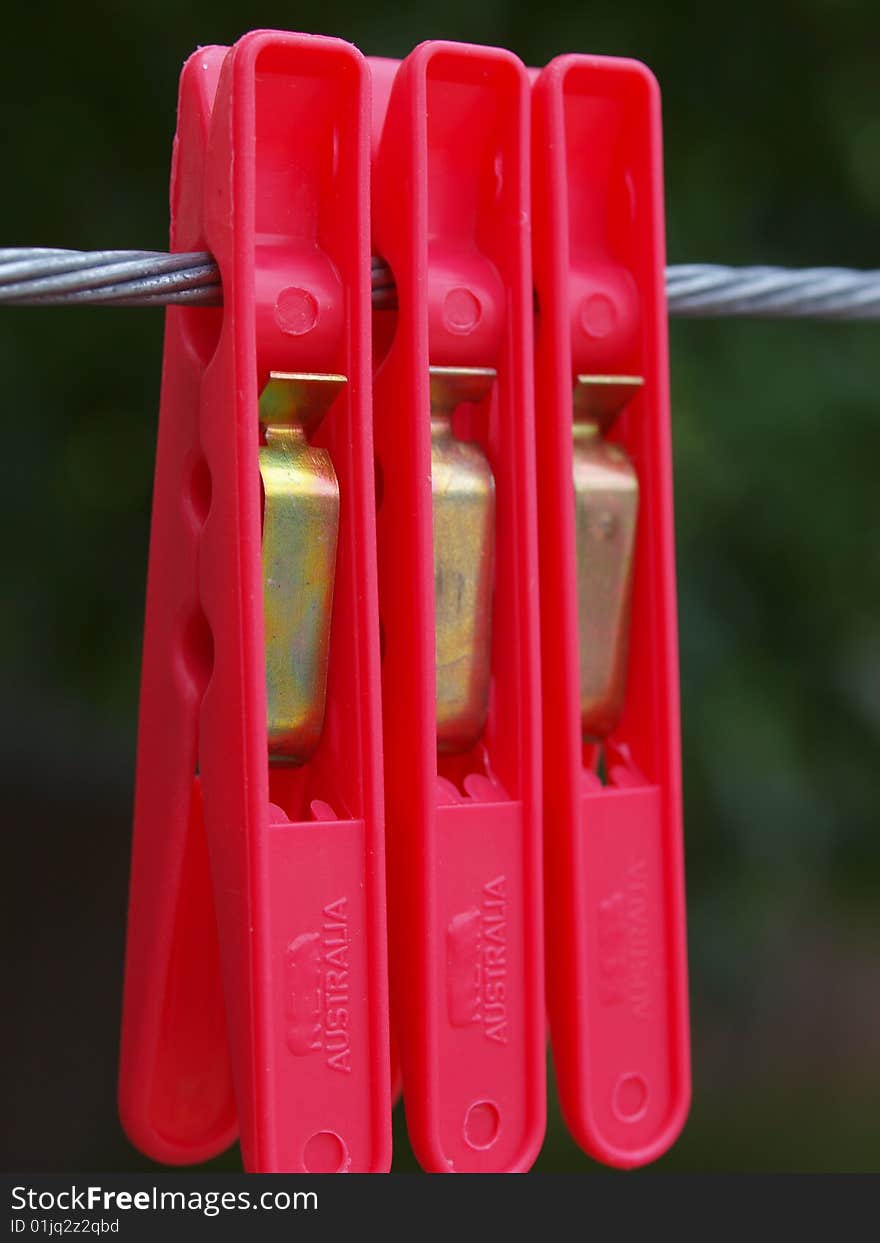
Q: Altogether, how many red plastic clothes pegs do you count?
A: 3